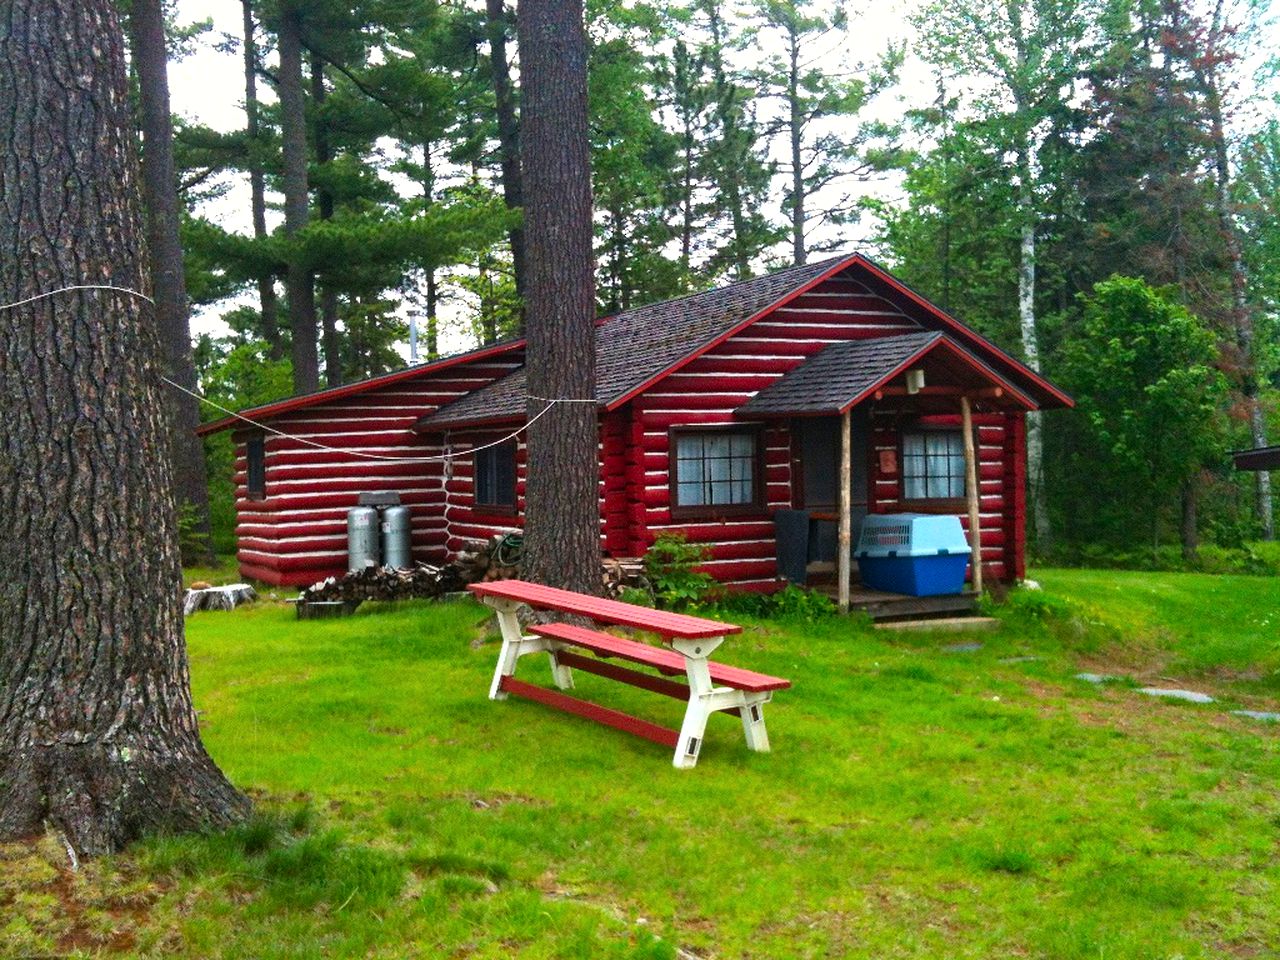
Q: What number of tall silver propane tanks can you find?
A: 2